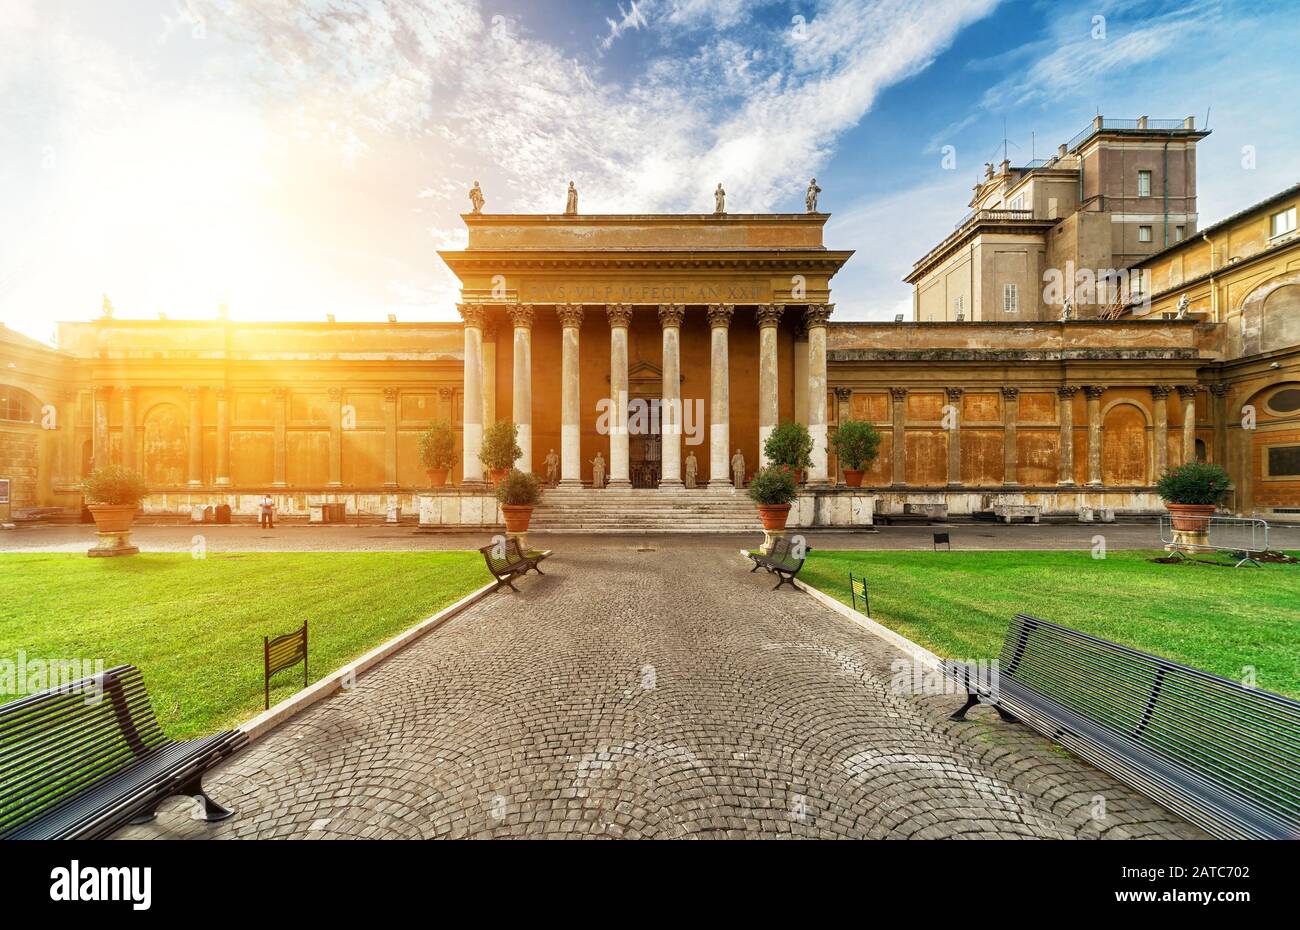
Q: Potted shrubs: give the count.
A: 8